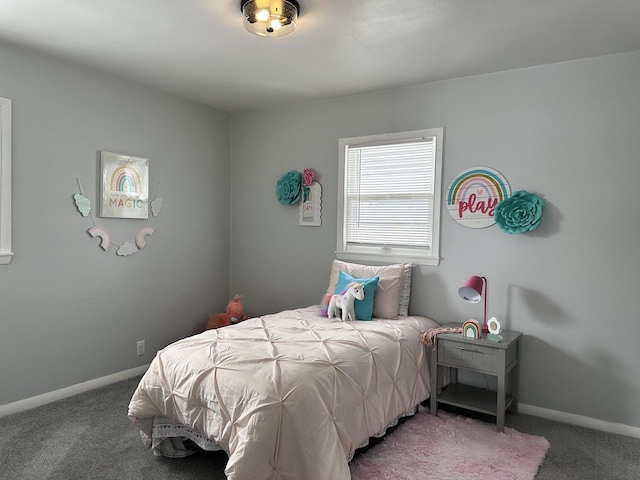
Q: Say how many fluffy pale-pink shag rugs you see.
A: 1